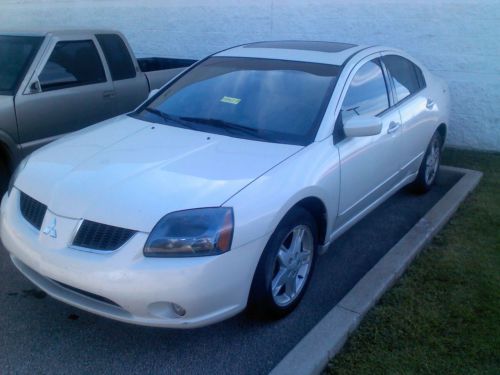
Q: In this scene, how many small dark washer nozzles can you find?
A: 2